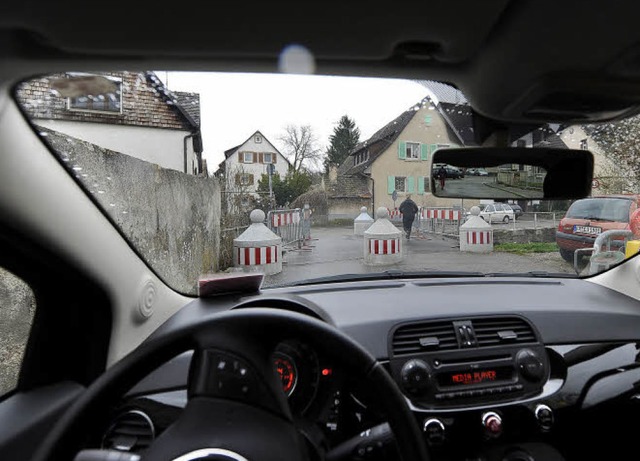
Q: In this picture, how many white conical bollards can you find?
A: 4